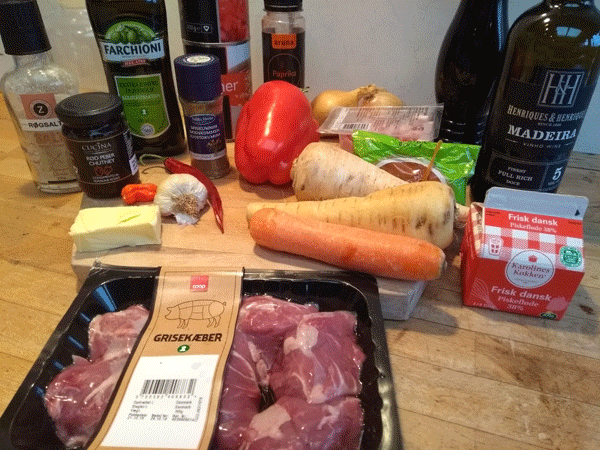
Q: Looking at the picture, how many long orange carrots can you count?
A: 1